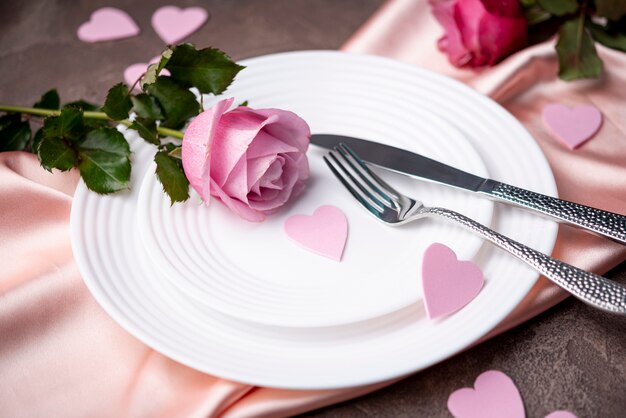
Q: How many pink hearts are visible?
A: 8